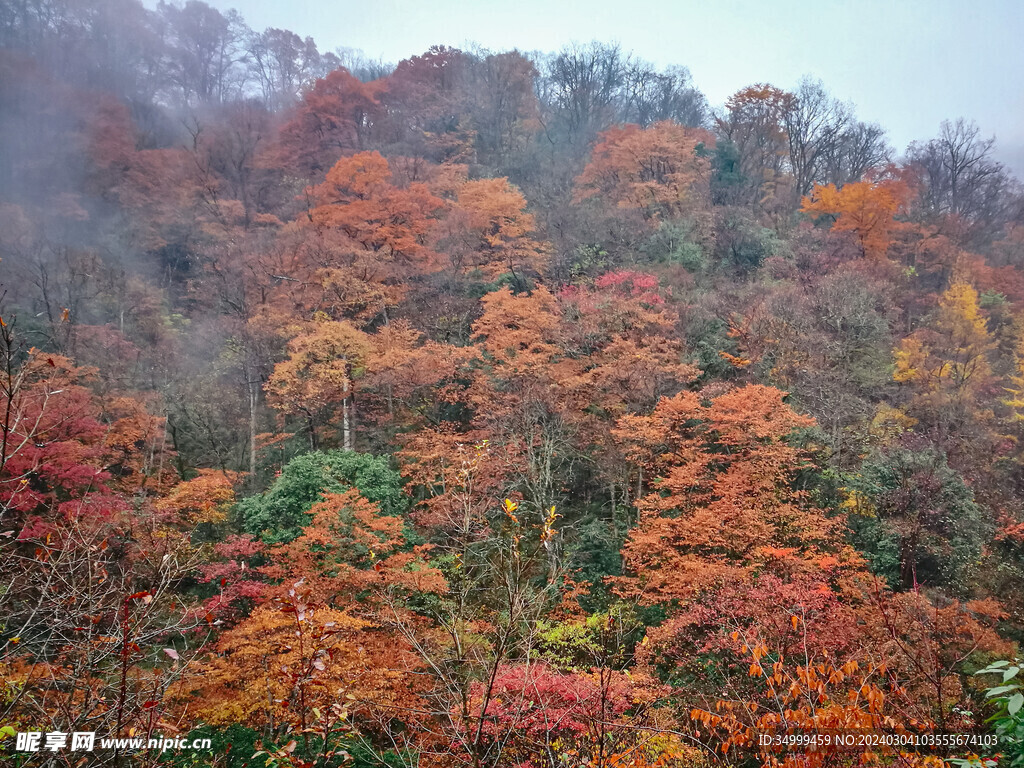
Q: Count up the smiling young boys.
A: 0